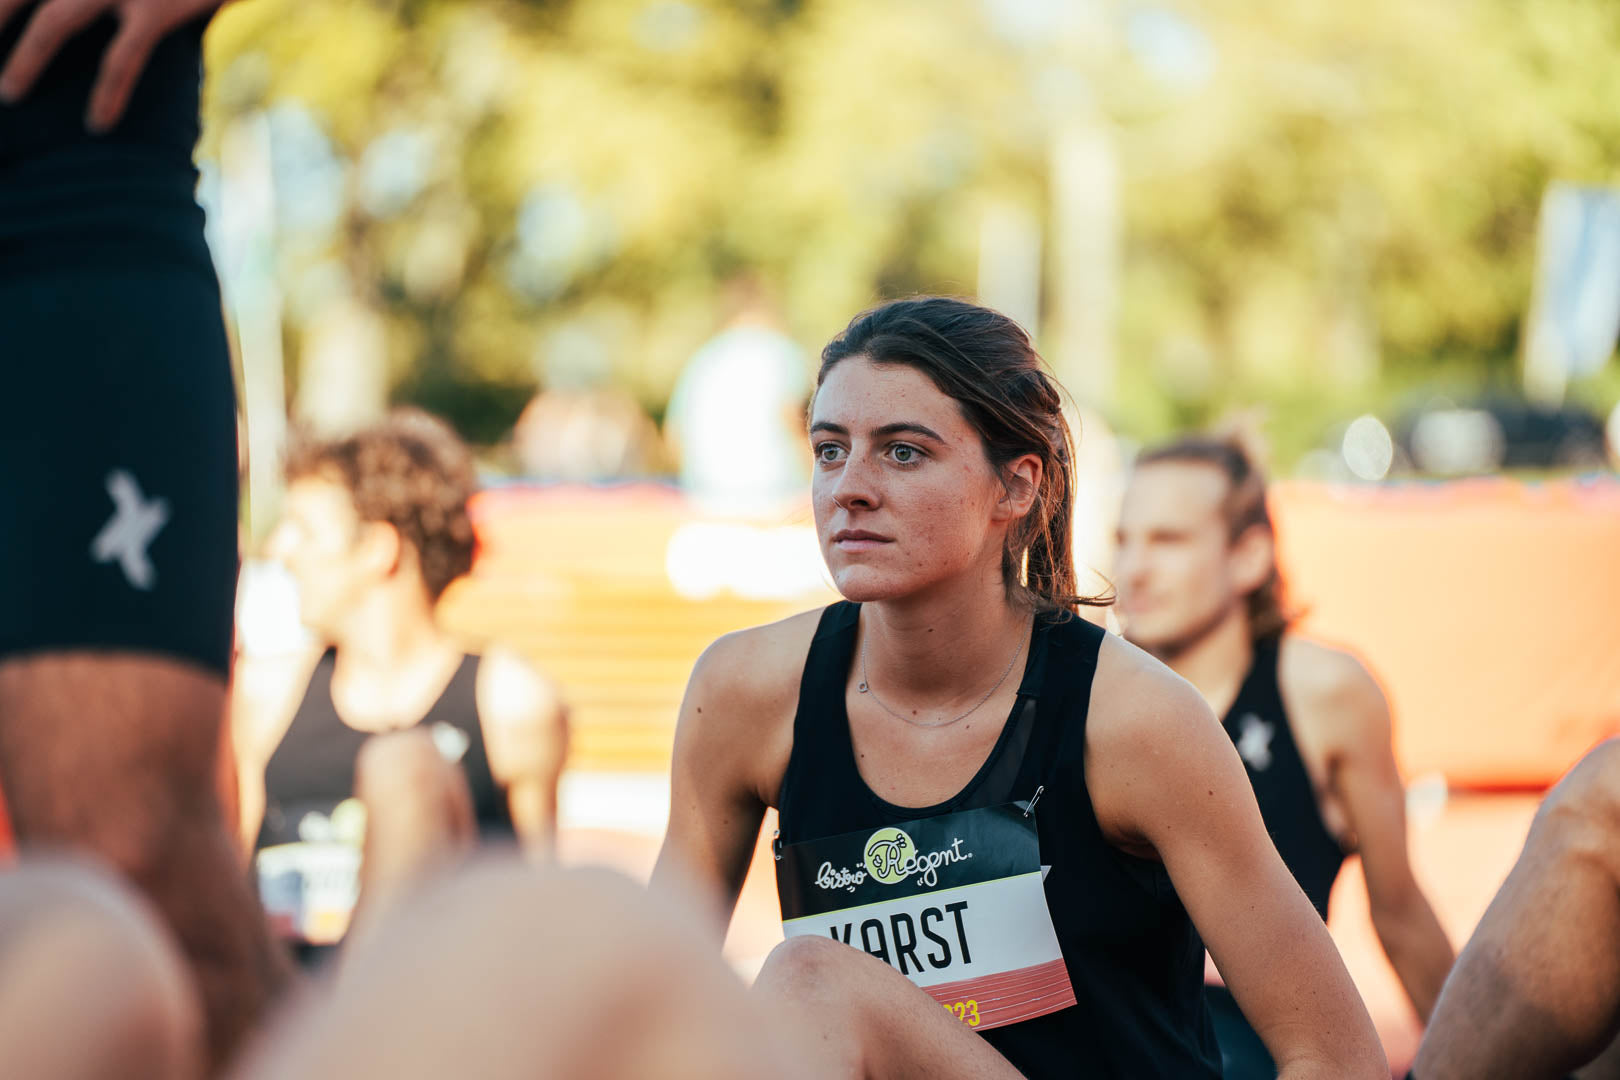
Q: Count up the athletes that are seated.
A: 3